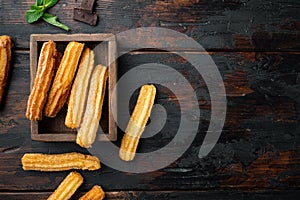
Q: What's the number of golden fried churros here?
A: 9